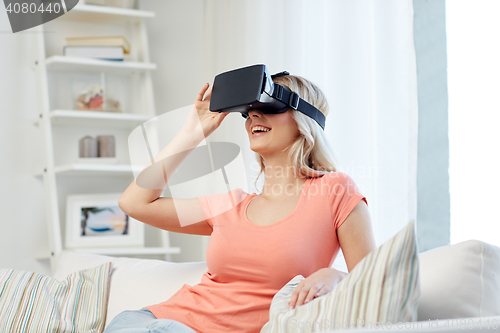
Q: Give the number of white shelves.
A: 5